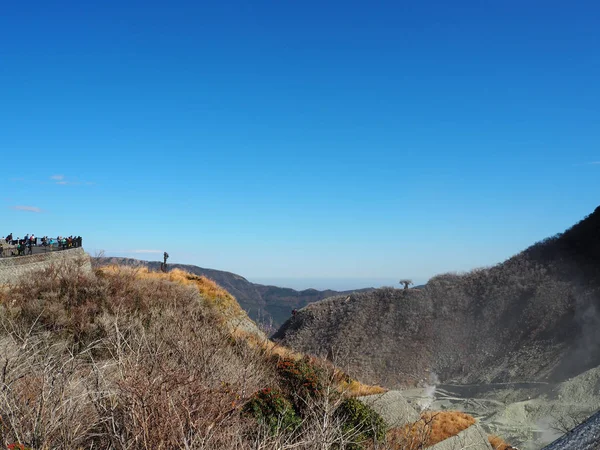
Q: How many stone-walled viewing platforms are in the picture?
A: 1